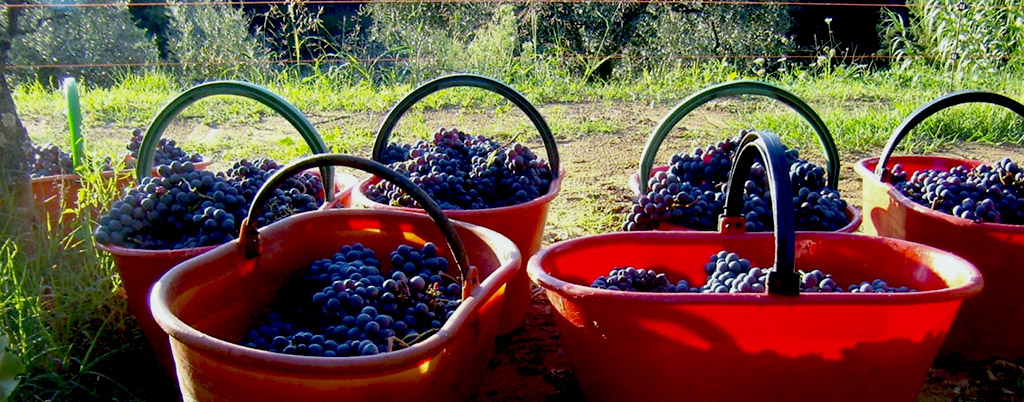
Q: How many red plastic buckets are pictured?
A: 7